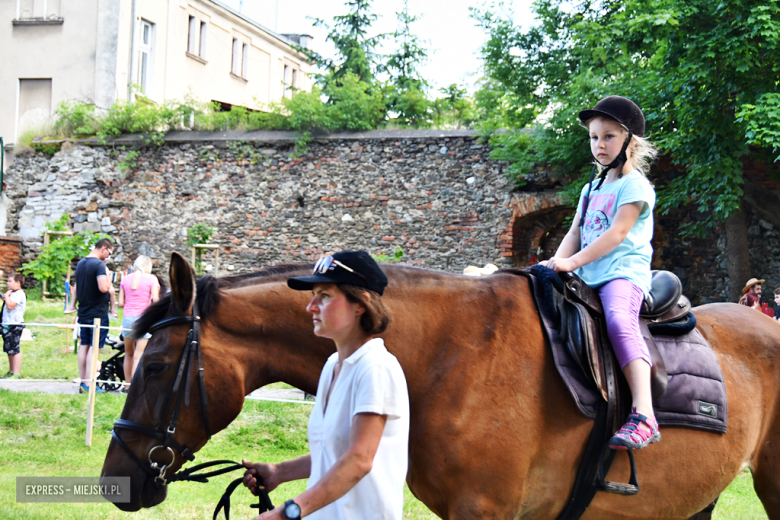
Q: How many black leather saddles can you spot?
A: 1